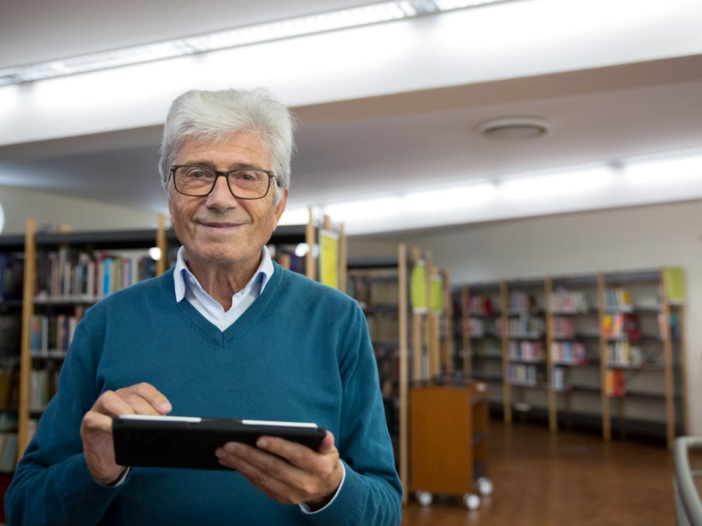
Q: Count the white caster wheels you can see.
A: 3